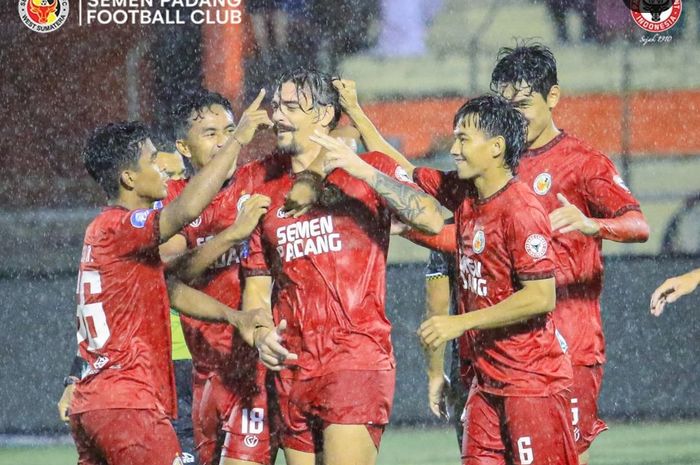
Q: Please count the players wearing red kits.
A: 5